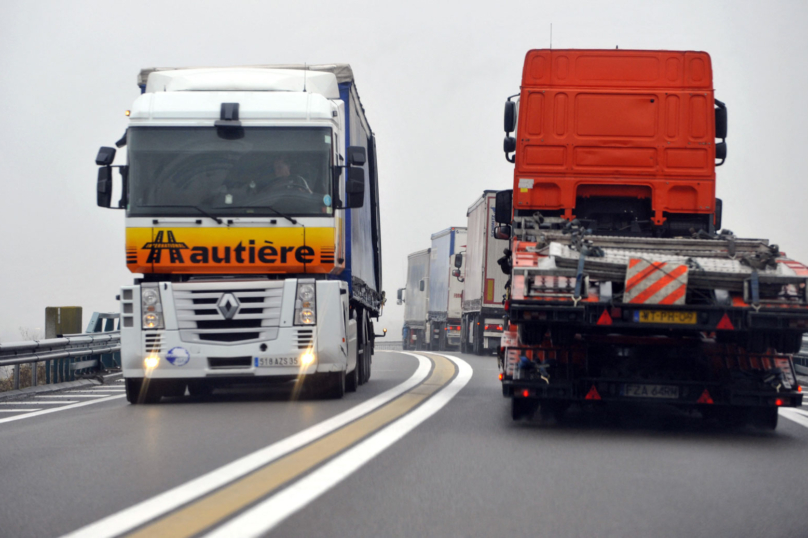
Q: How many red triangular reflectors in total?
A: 4